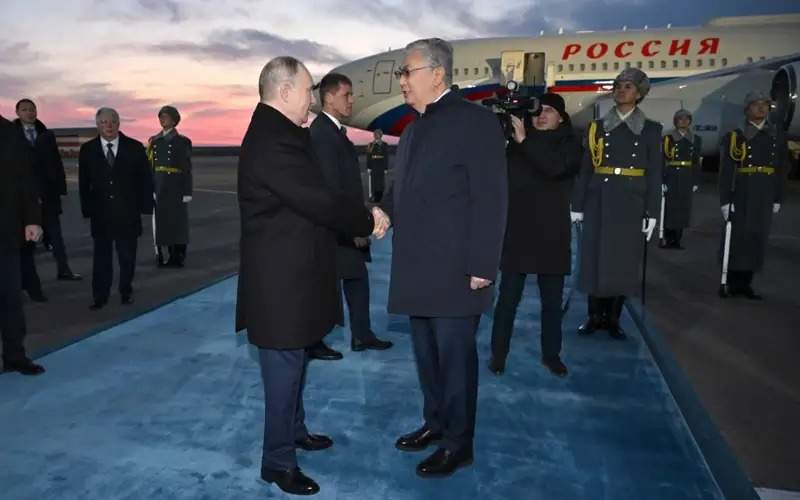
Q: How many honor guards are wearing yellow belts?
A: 5